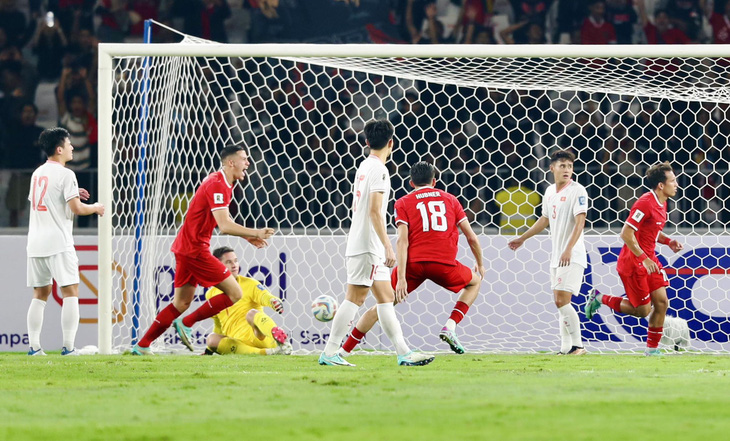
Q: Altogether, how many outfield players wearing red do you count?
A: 3